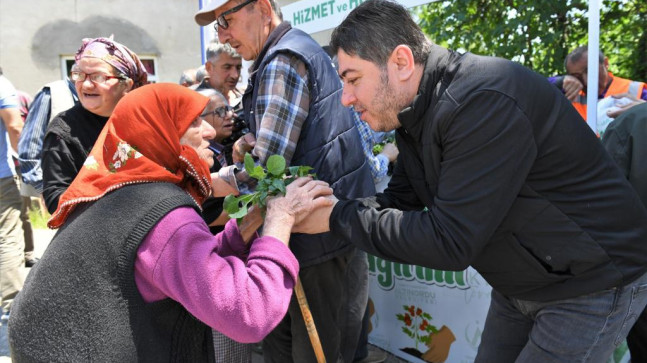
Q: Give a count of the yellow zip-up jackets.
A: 0